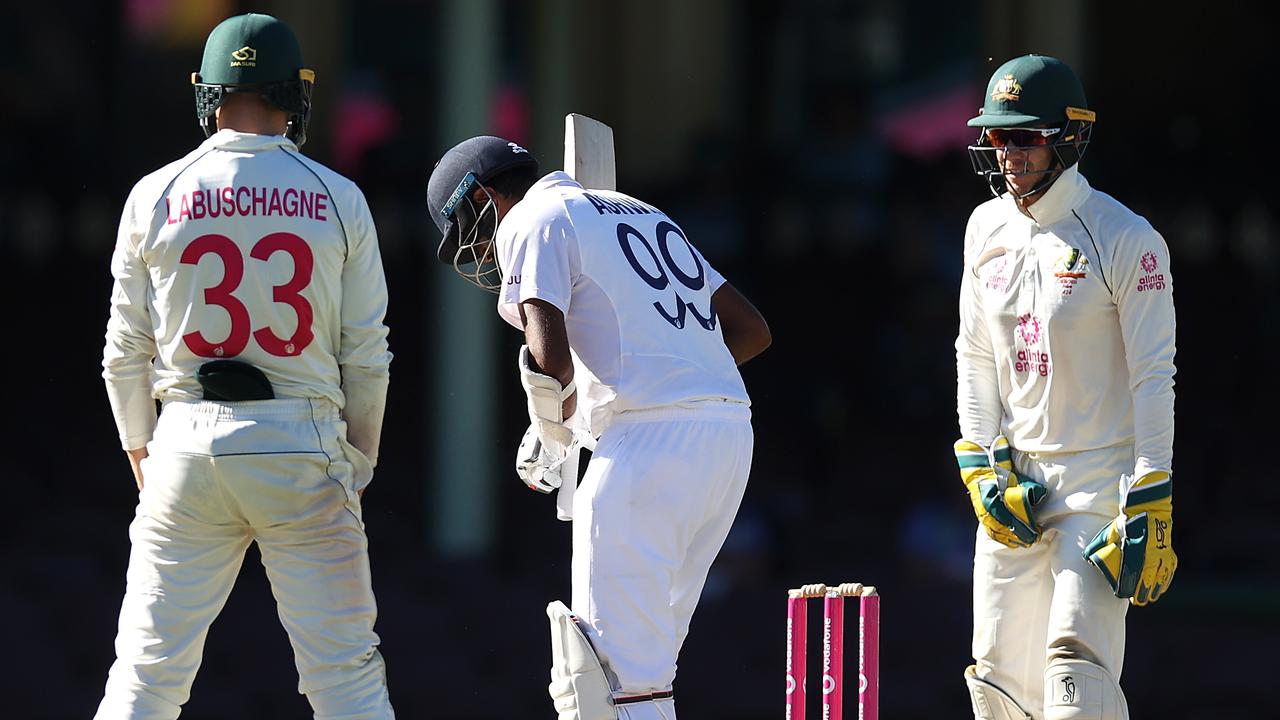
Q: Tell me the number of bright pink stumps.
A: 3